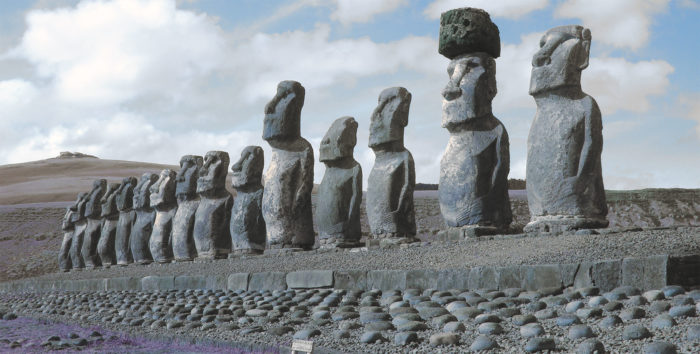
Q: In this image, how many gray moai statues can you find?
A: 15